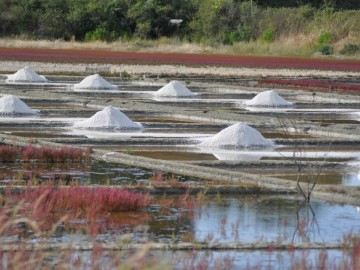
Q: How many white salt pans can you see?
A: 7